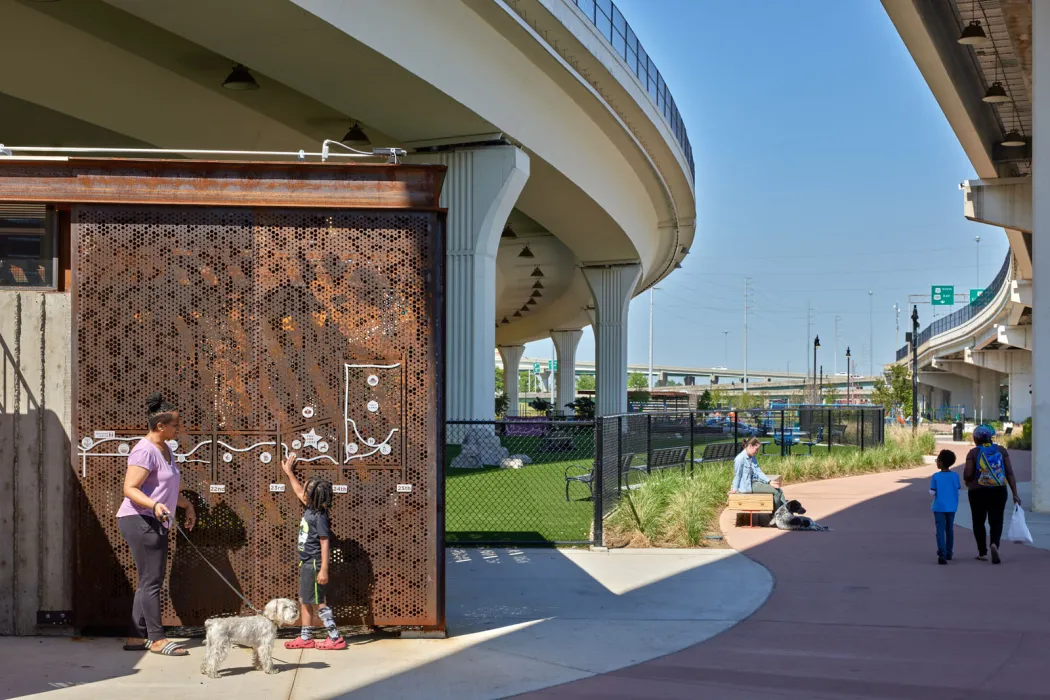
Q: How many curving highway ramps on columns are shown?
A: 2